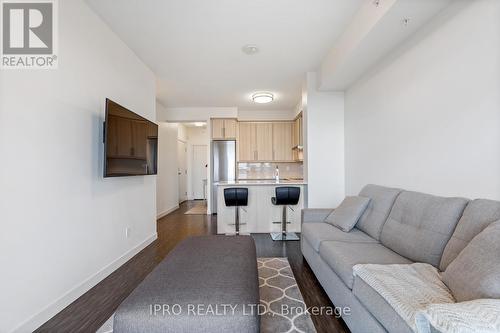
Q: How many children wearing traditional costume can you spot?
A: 0